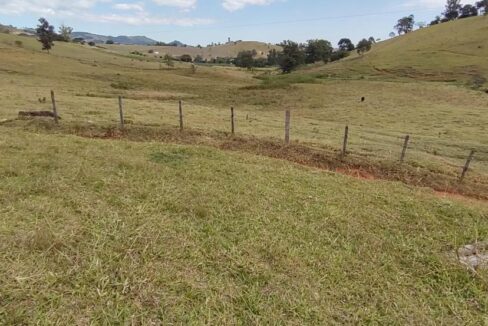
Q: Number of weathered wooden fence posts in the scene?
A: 8